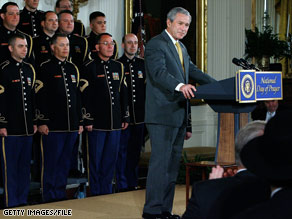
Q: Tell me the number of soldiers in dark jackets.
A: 10